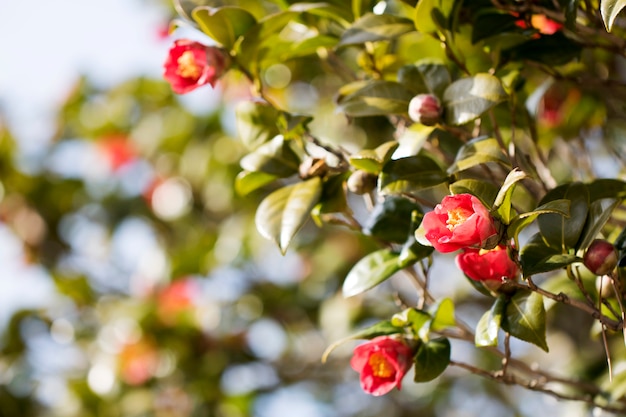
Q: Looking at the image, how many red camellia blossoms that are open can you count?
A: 4